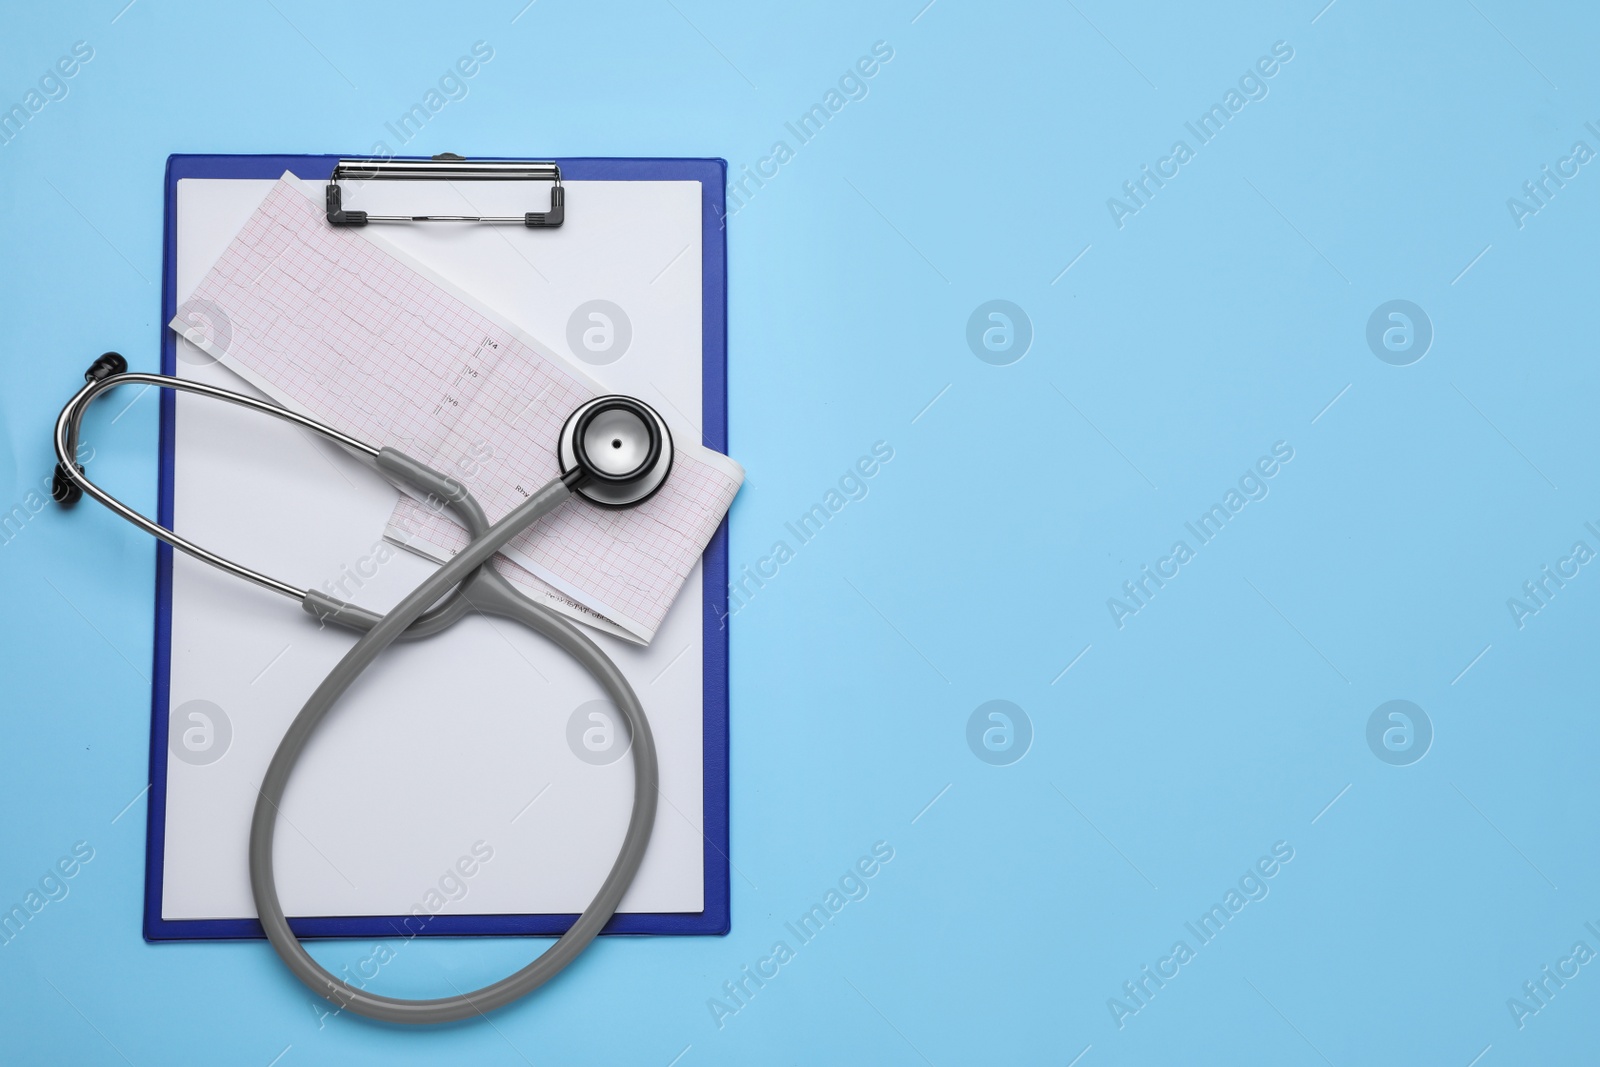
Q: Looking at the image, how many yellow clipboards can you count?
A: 0